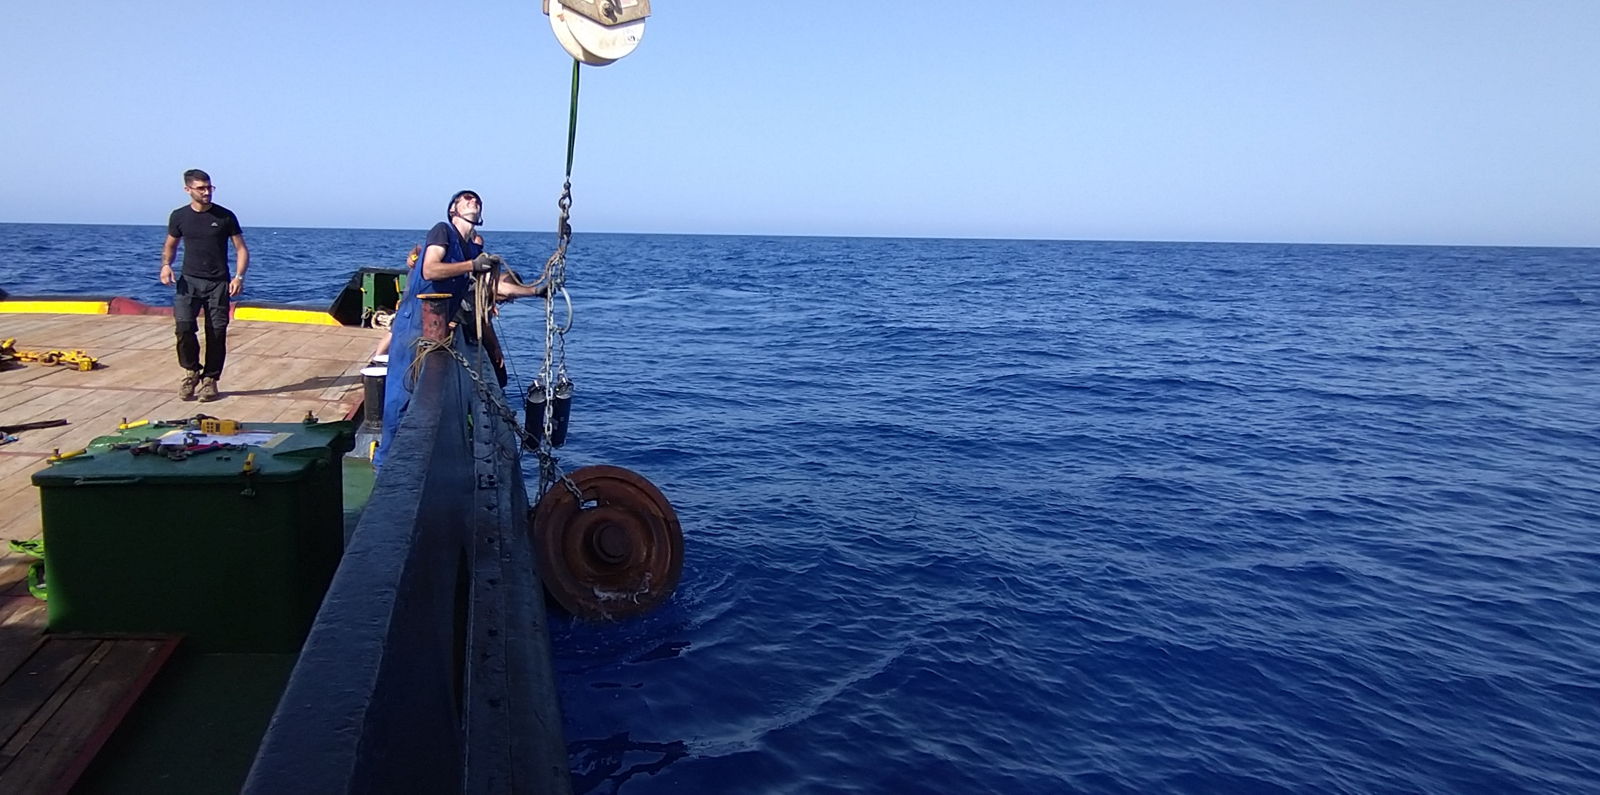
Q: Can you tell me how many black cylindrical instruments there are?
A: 2